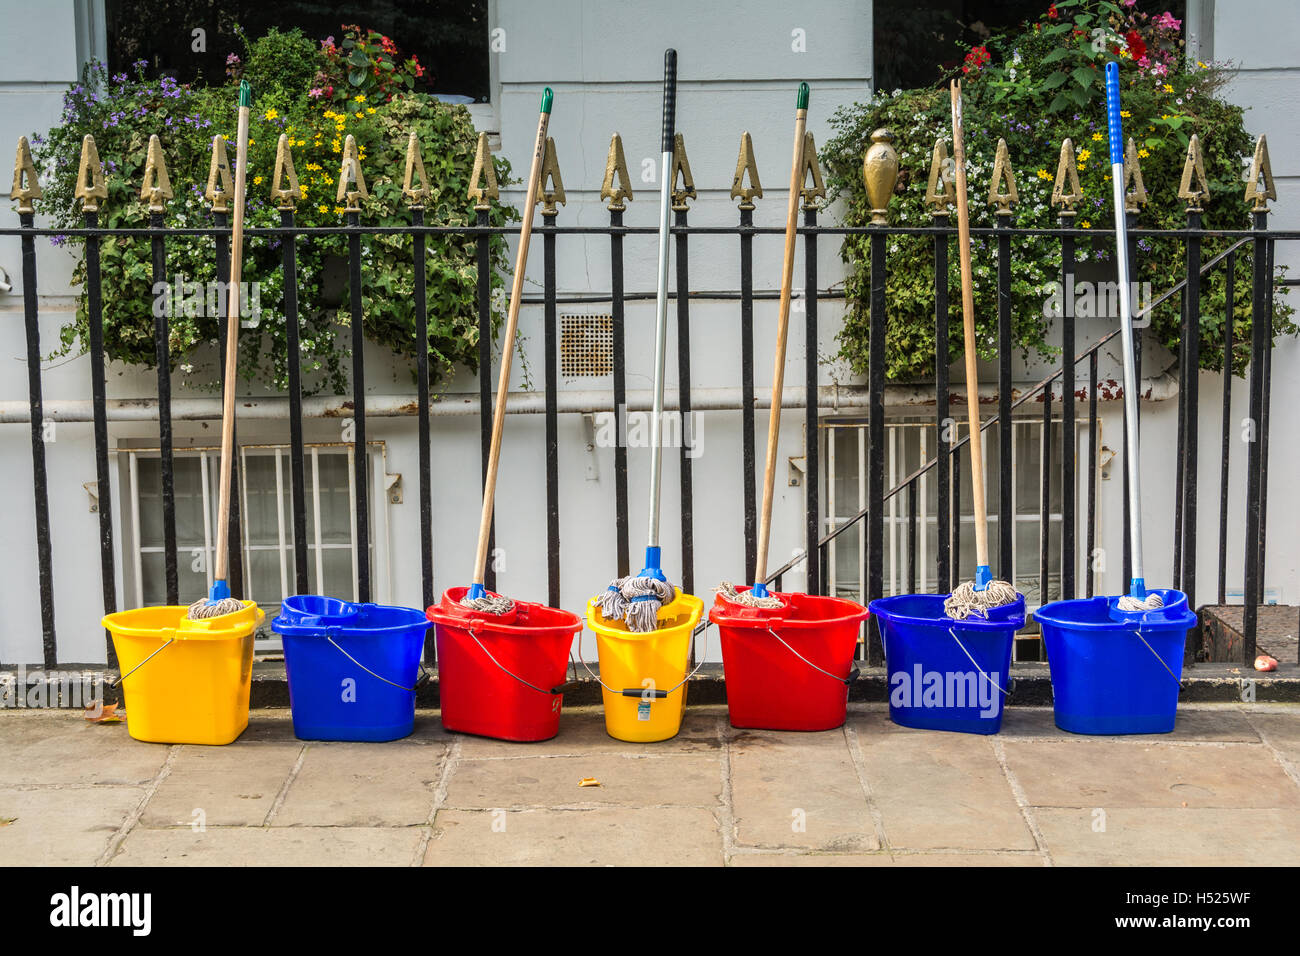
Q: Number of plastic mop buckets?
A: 7